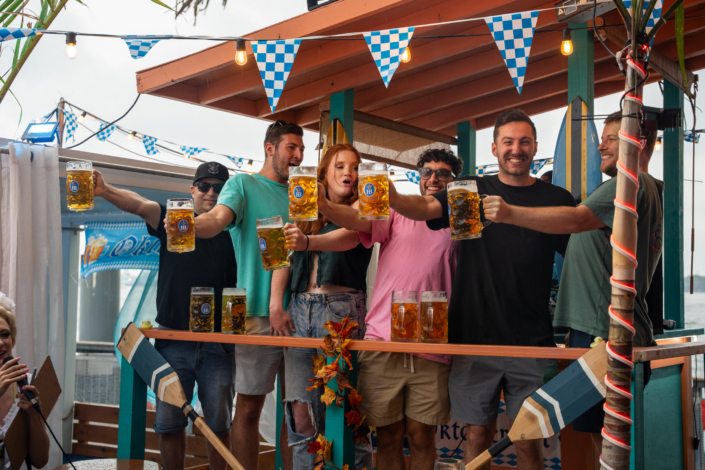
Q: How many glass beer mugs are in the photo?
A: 10